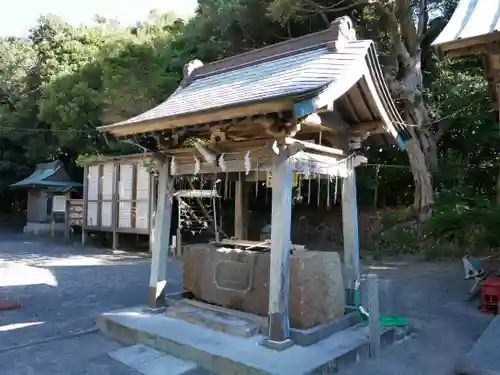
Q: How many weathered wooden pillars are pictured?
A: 4